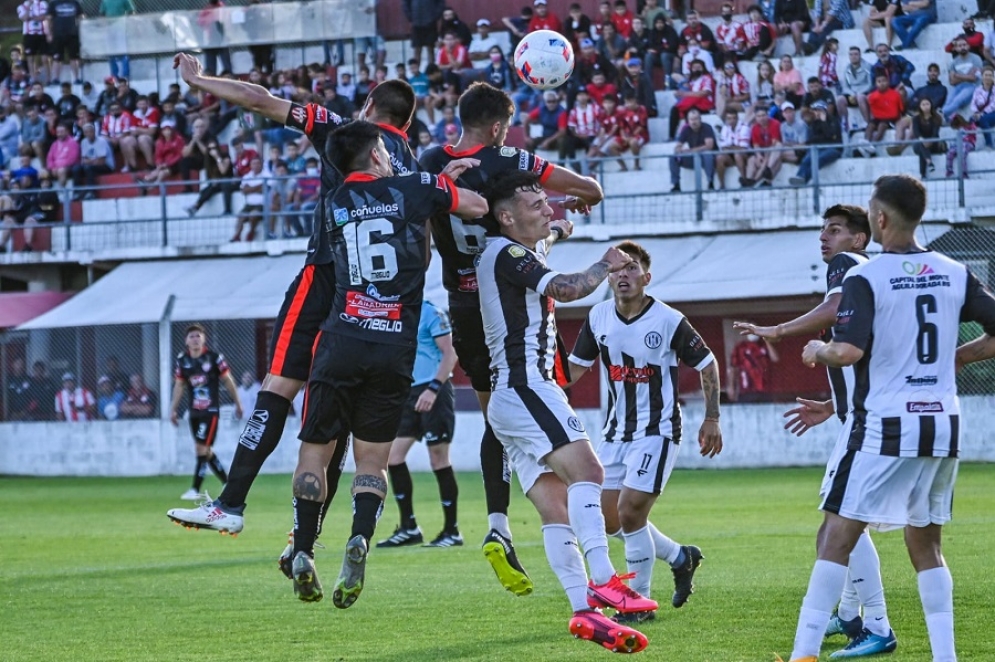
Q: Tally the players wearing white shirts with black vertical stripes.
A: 4